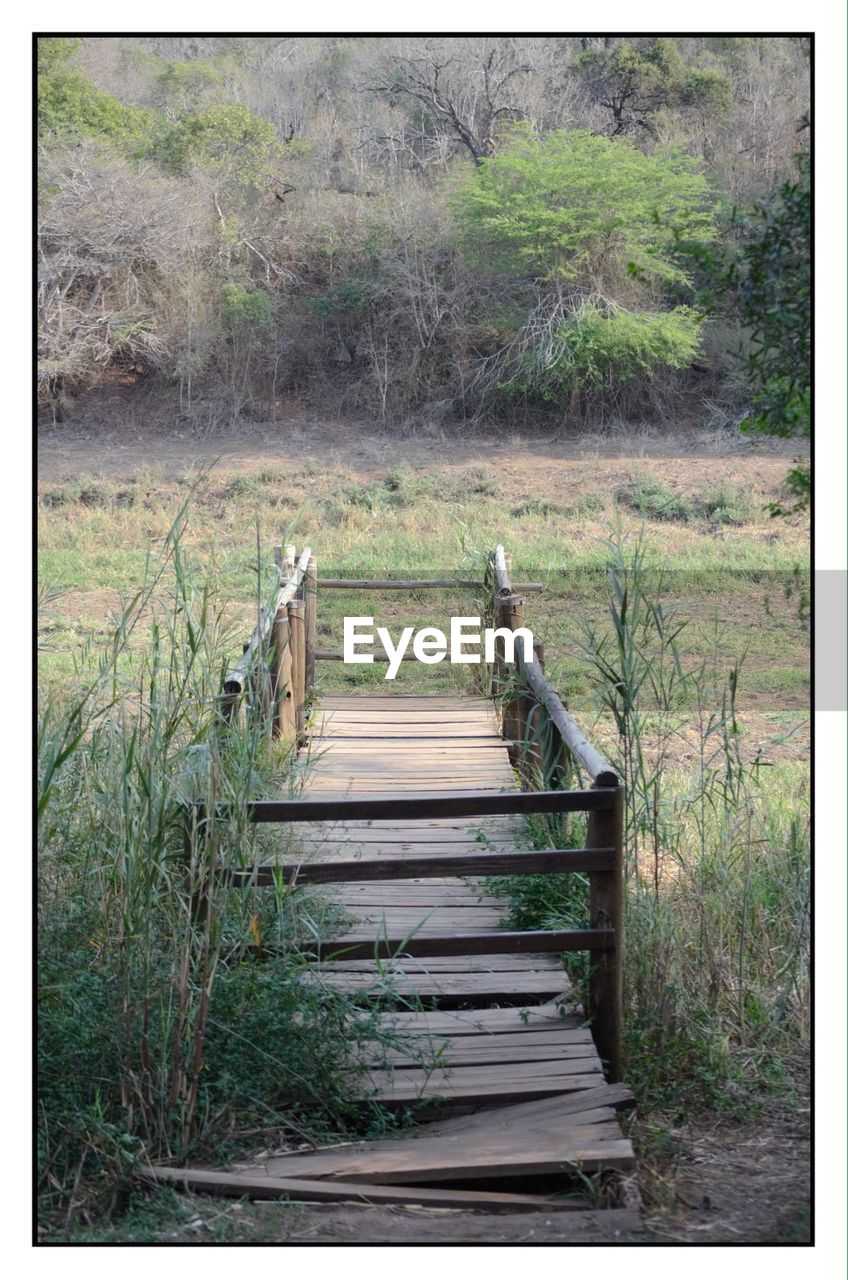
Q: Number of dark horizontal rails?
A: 3